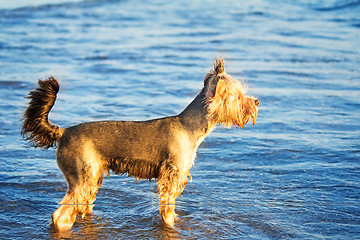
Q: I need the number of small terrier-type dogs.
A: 1